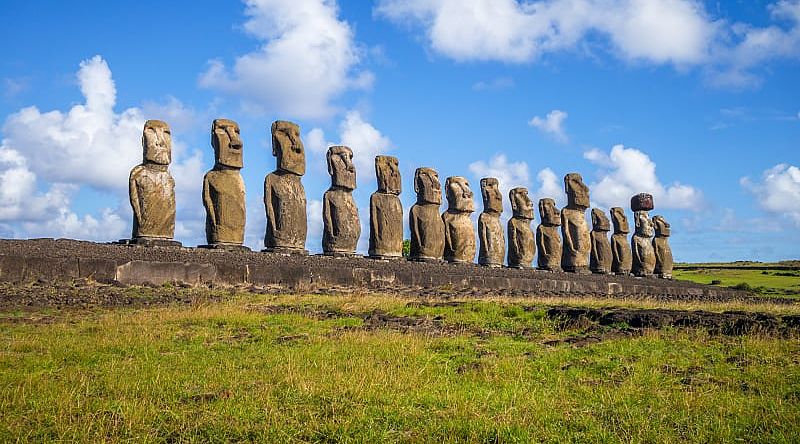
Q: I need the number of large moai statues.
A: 15